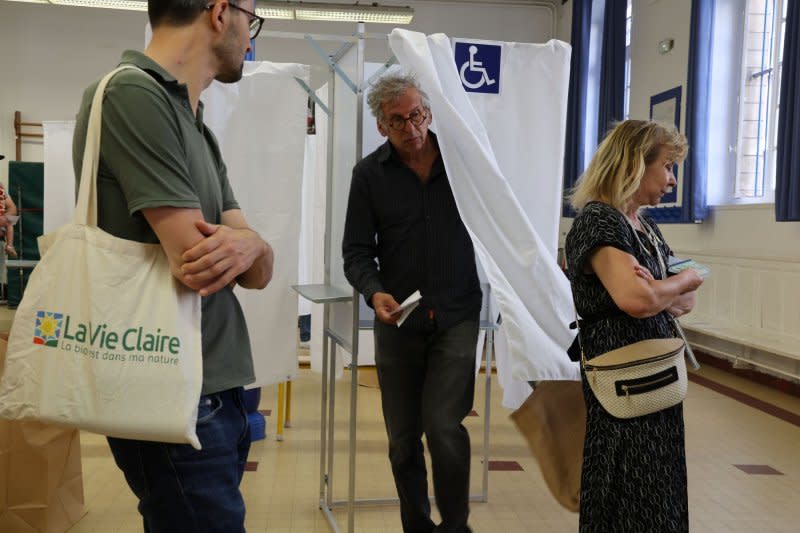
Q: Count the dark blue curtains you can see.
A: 4